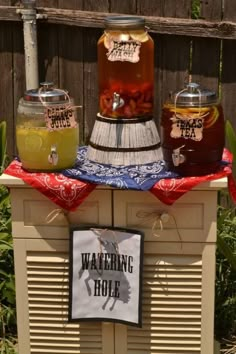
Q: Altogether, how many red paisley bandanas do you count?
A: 2